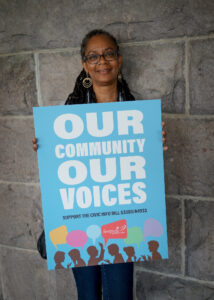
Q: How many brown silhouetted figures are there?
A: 6